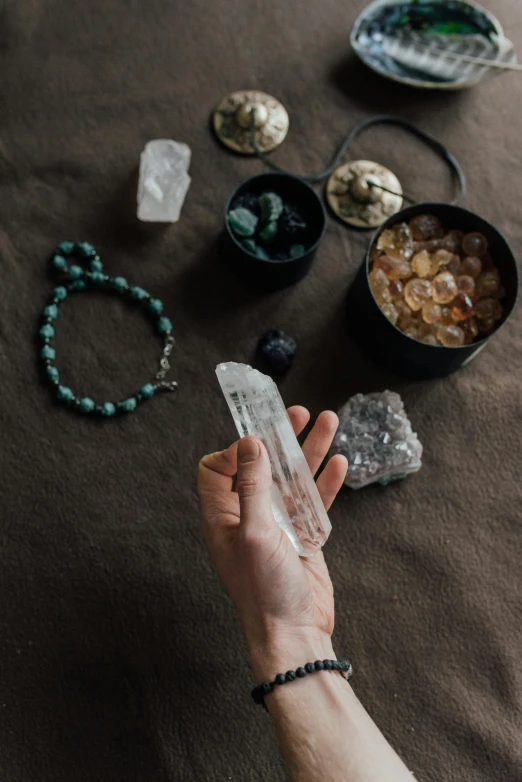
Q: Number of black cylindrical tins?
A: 2